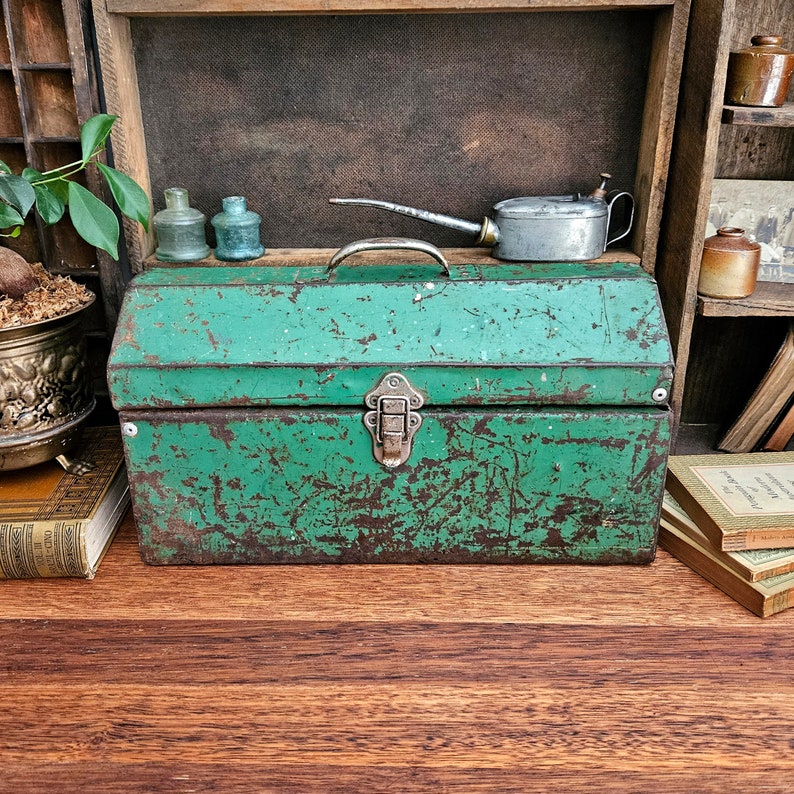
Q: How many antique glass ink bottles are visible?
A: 2